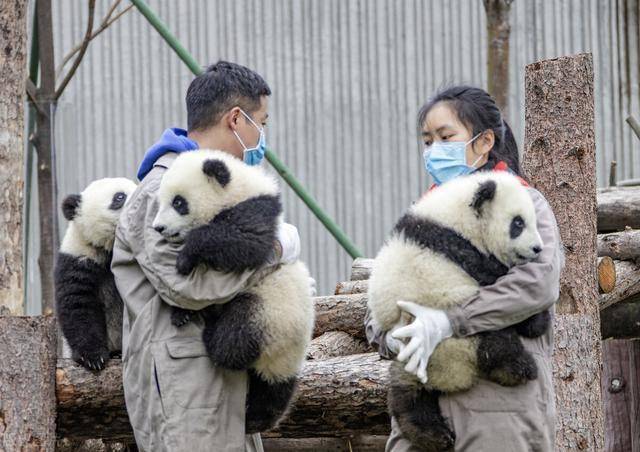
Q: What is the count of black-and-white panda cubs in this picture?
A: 3